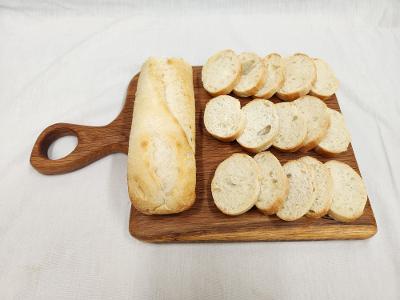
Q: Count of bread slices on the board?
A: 15